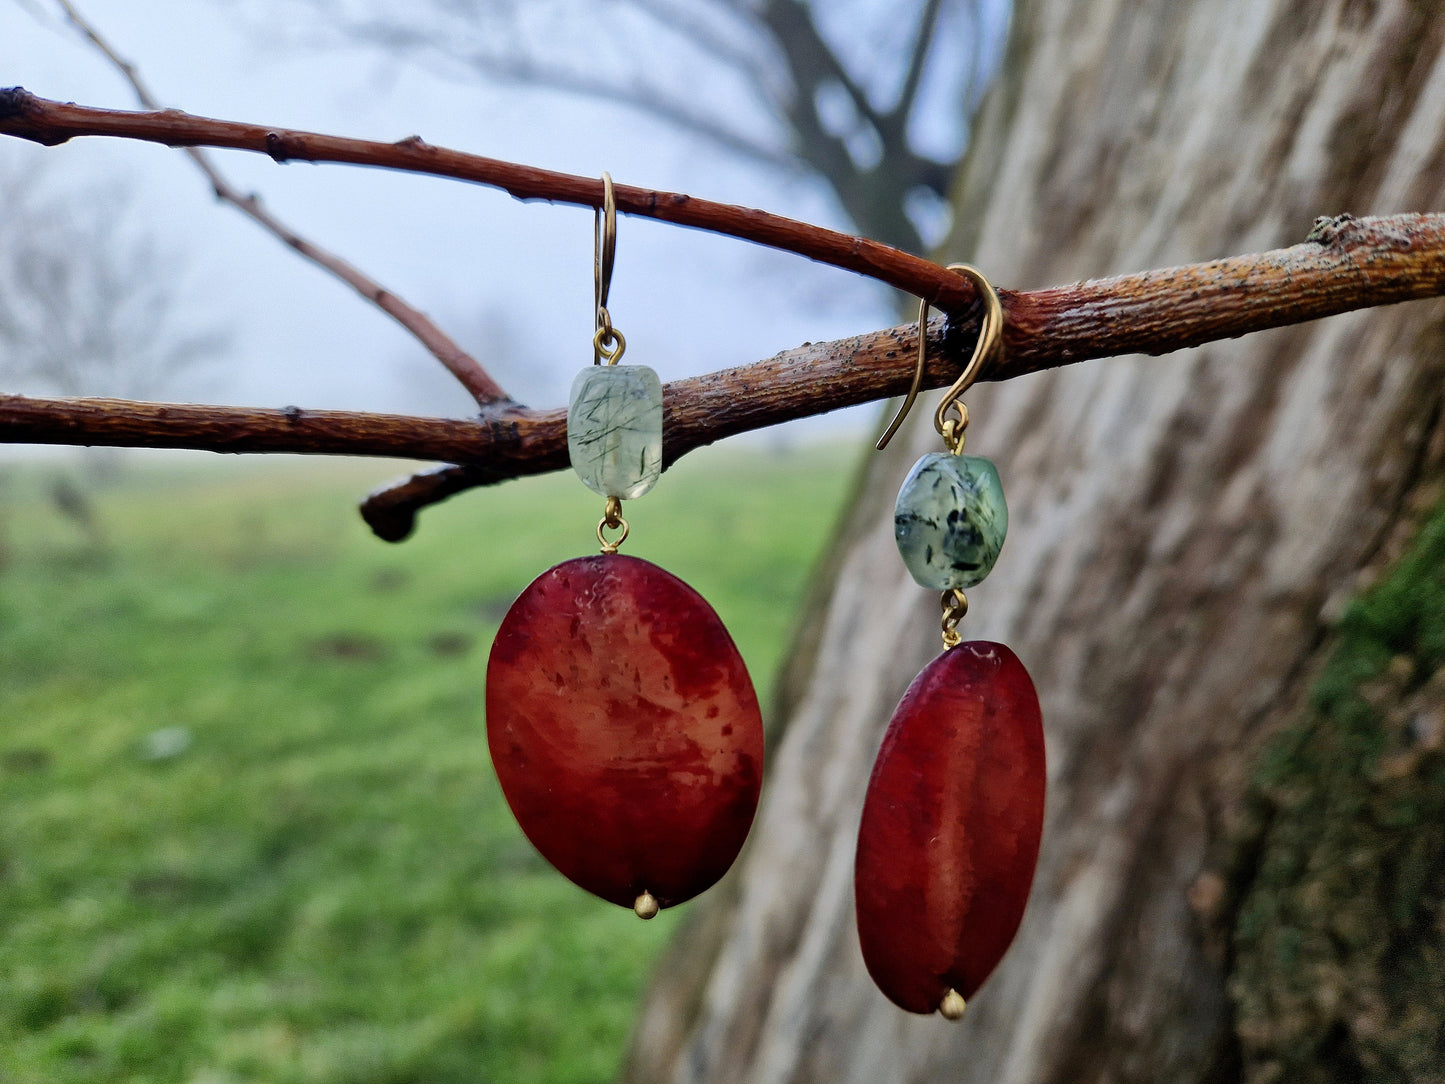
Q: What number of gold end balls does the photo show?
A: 2